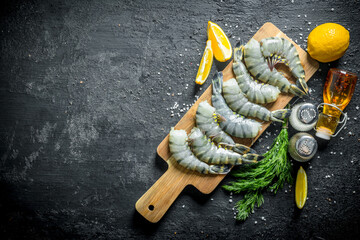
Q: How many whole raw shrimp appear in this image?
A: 8